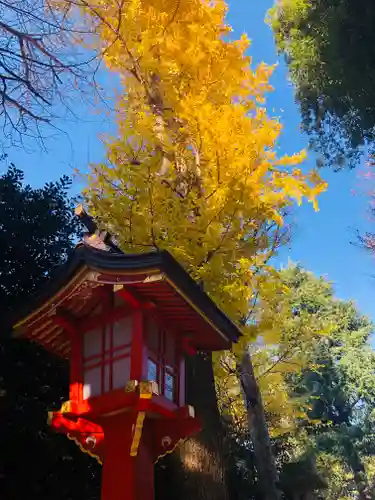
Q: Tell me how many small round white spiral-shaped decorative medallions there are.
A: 2